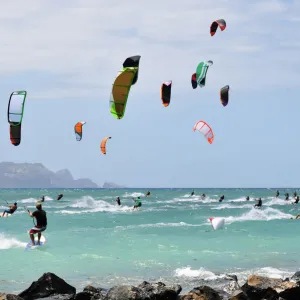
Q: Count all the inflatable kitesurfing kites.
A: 12